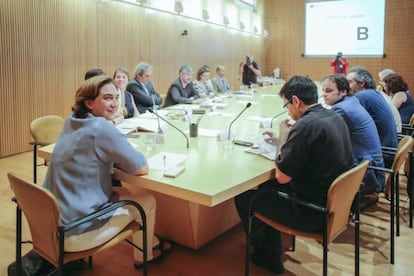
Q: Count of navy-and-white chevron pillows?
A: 0